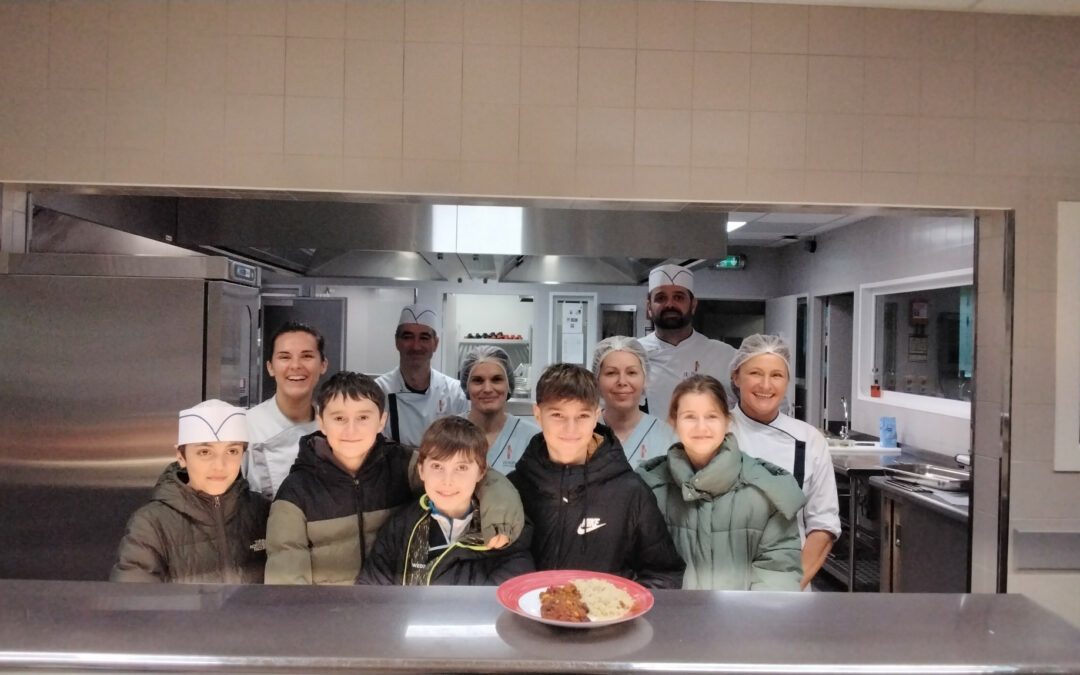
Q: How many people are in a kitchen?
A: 11